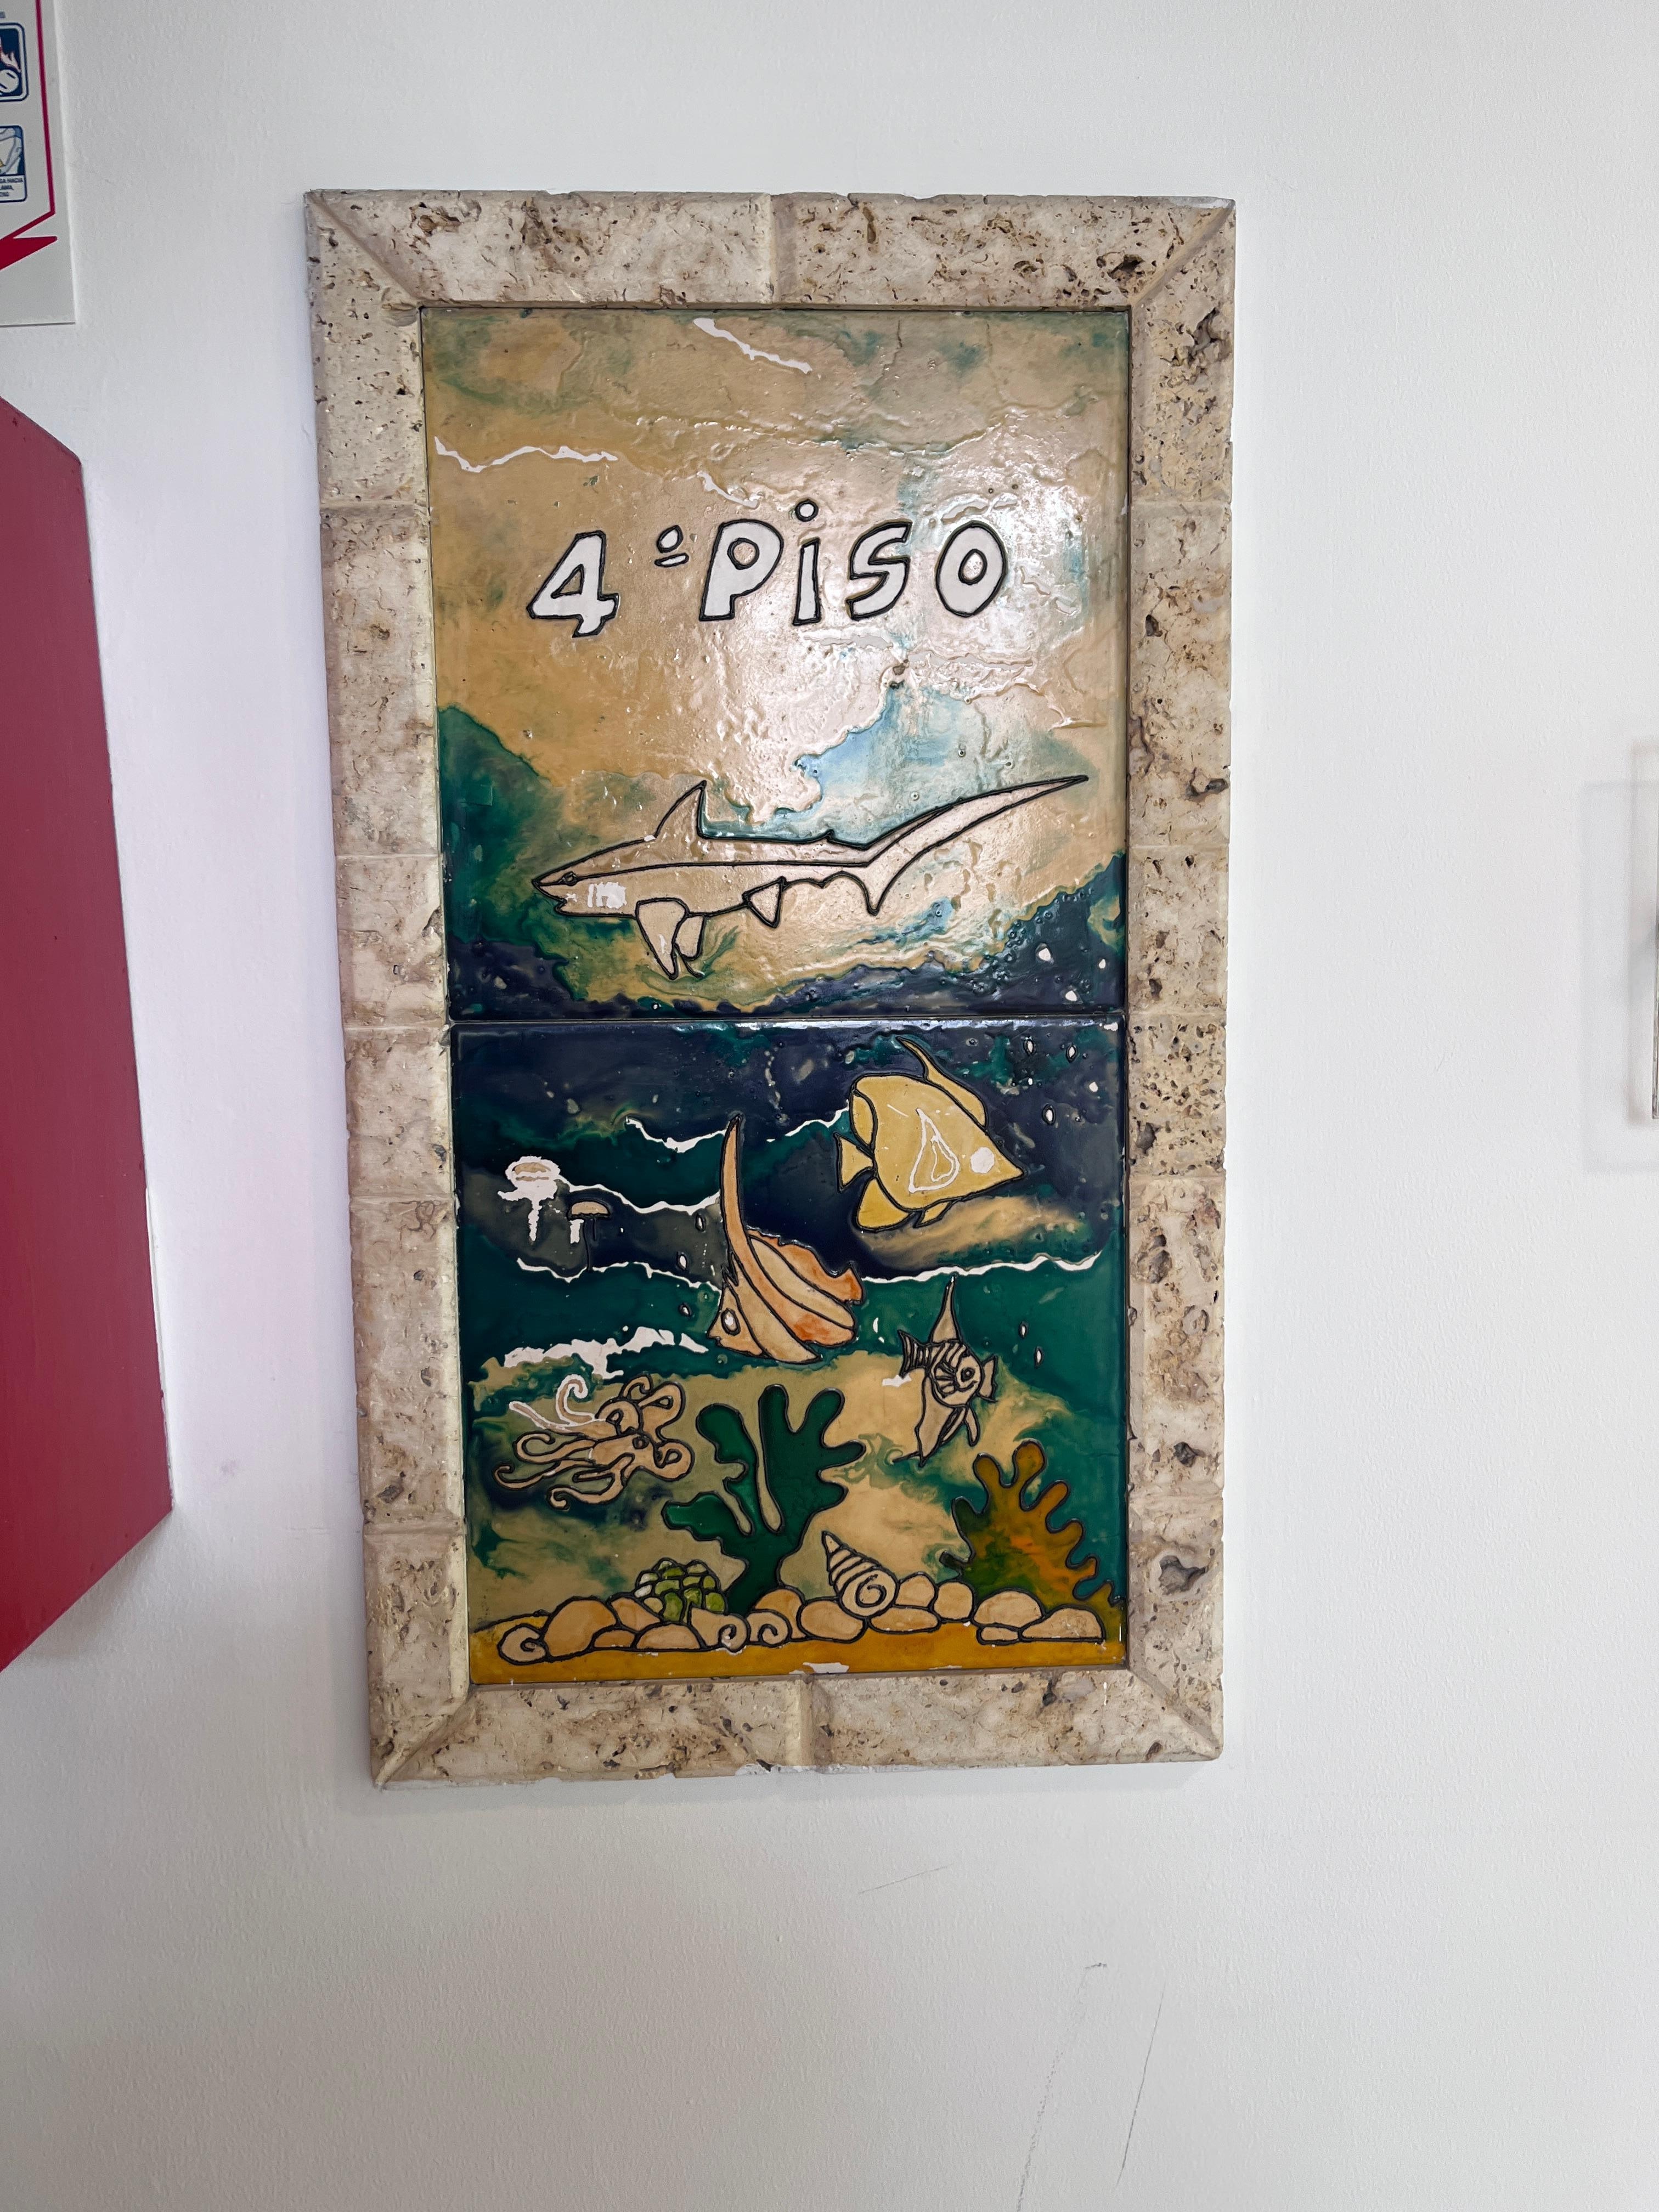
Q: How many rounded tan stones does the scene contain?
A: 12